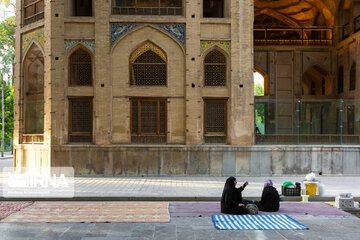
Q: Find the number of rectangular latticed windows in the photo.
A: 3